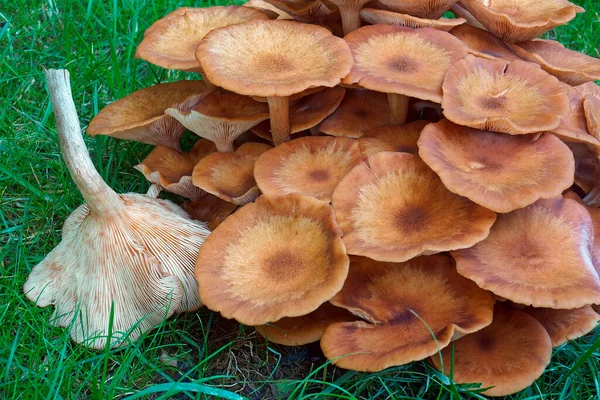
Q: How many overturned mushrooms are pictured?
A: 1